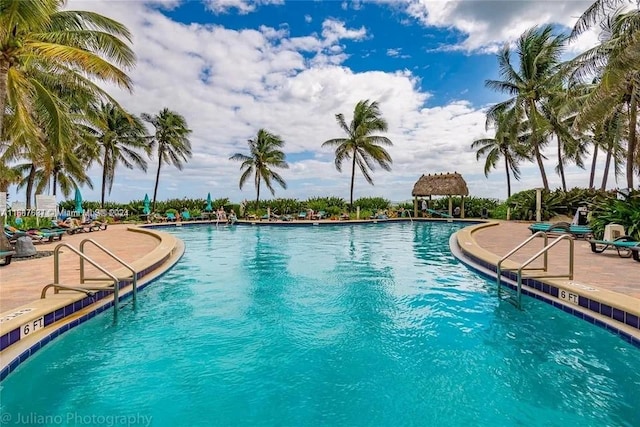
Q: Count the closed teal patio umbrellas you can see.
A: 3